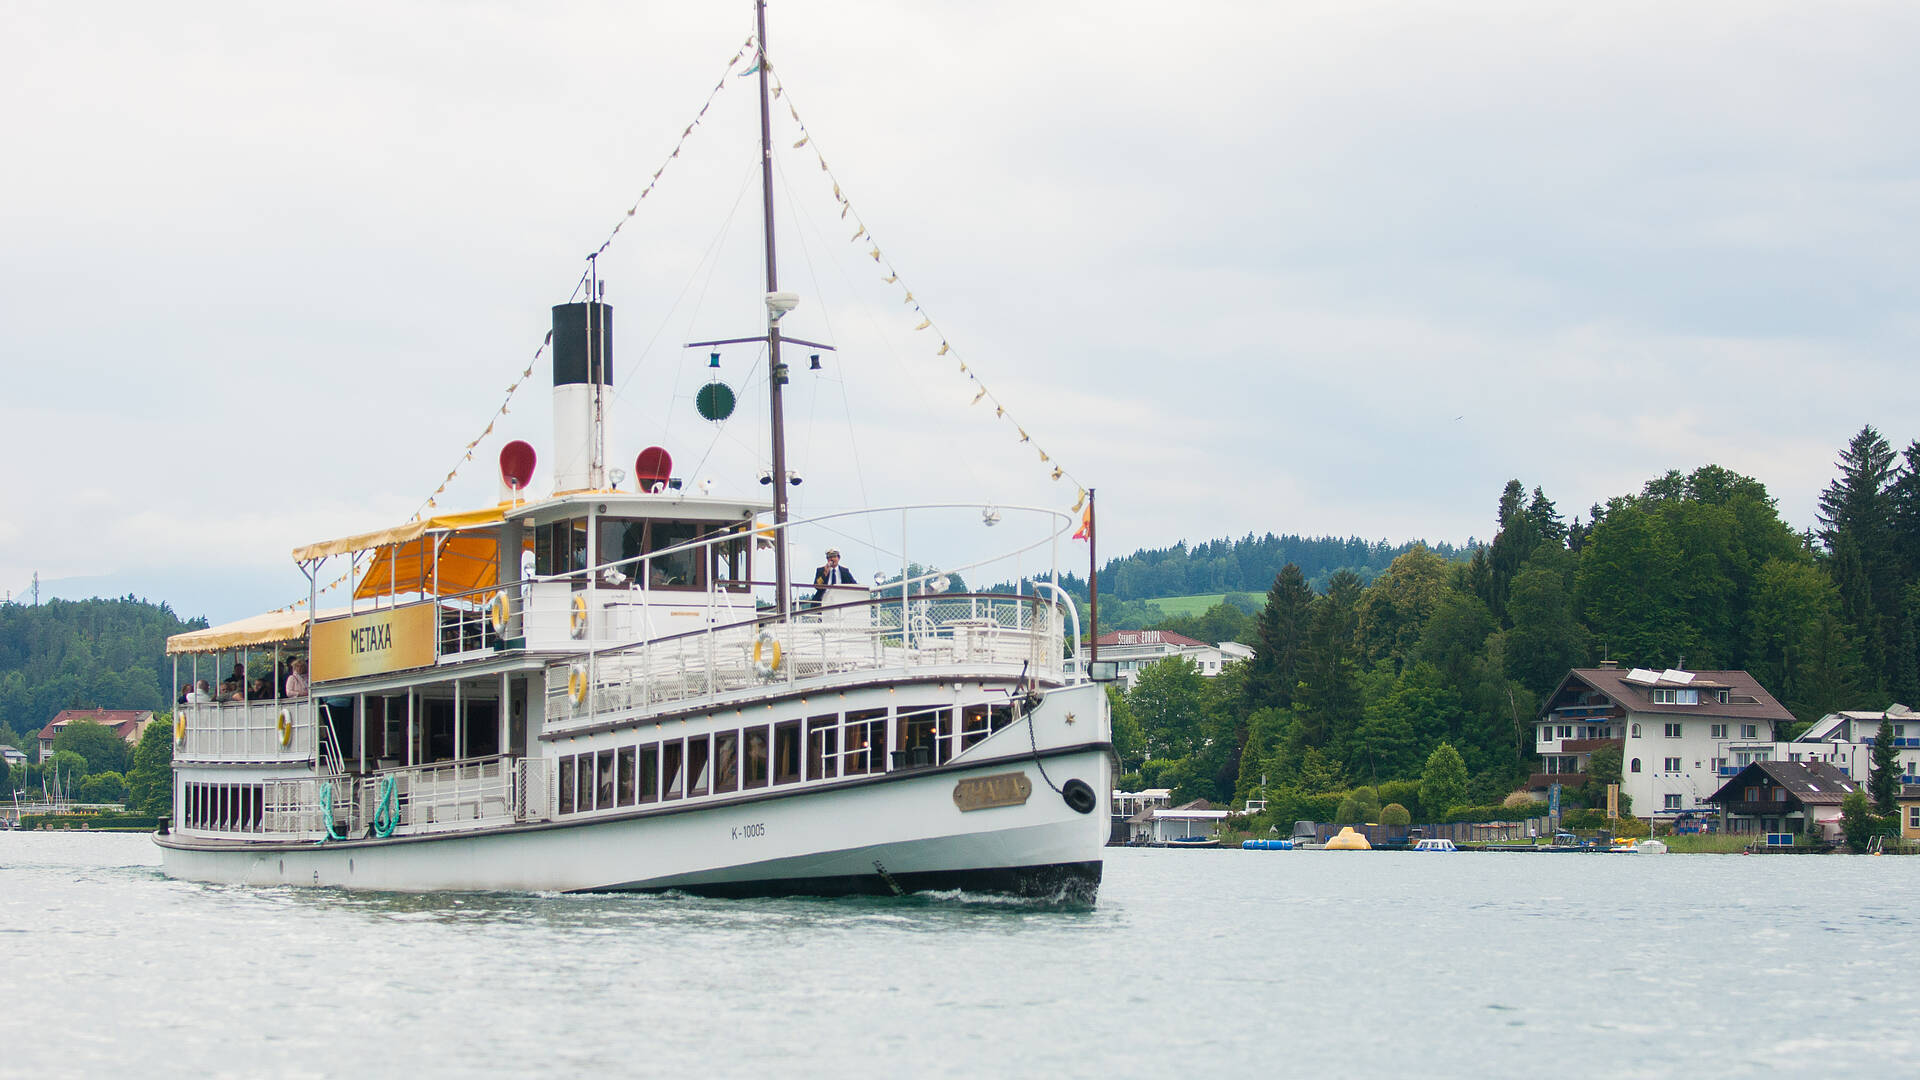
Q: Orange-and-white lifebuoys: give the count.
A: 6